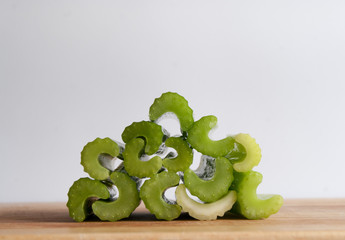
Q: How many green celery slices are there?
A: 11